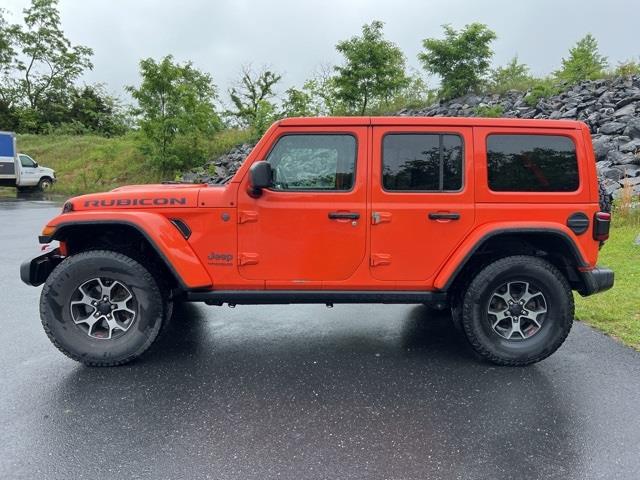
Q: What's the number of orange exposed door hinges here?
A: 4